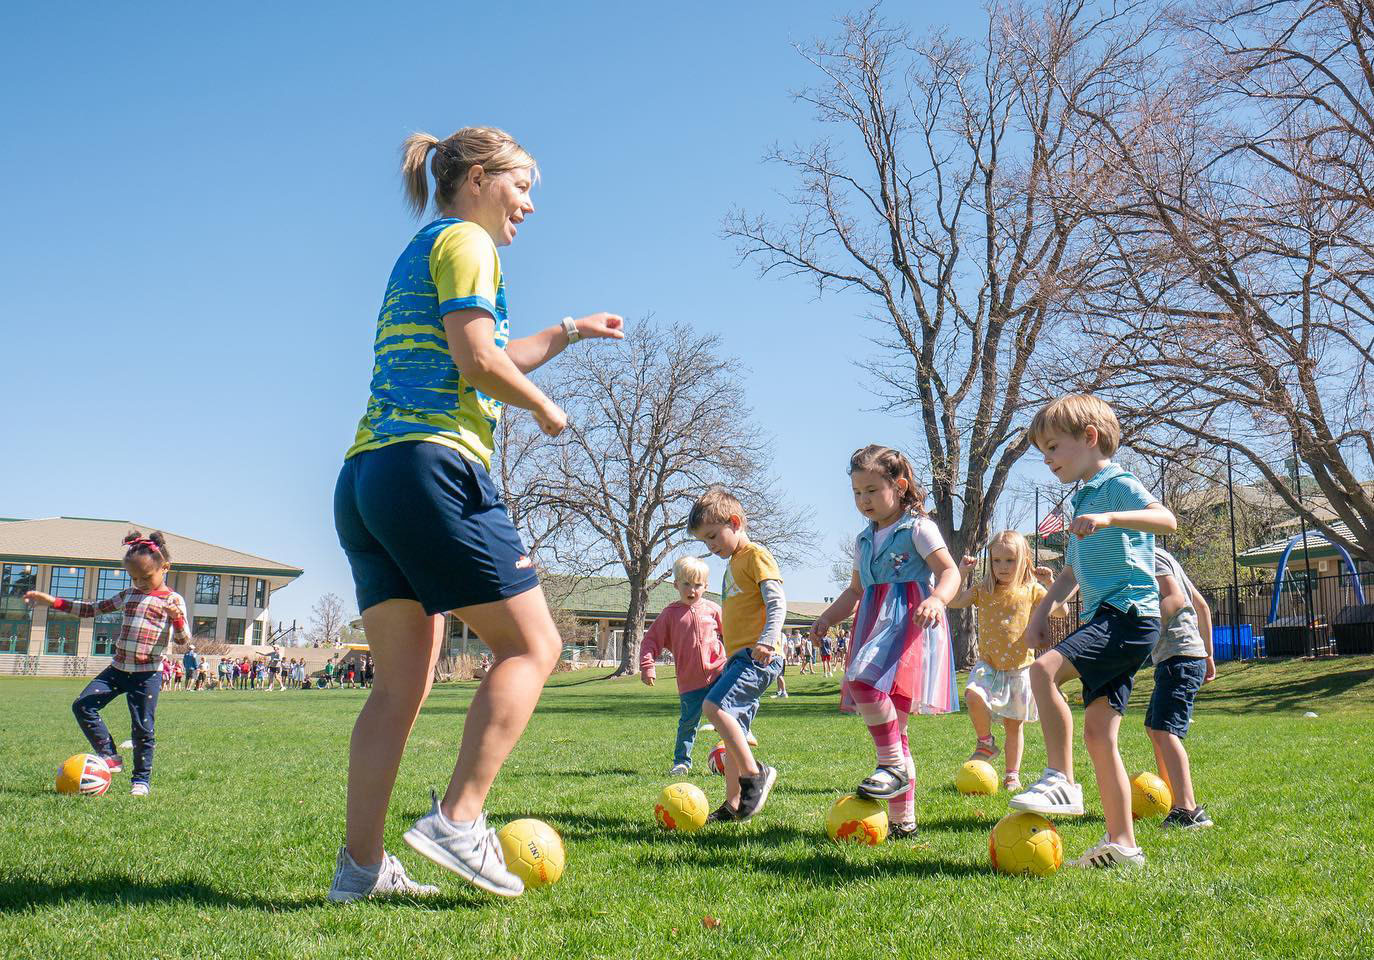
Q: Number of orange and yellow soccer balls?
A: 6